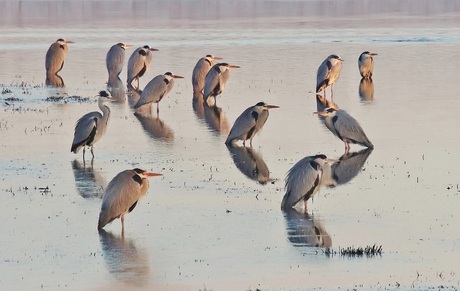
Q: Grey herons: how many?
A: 13